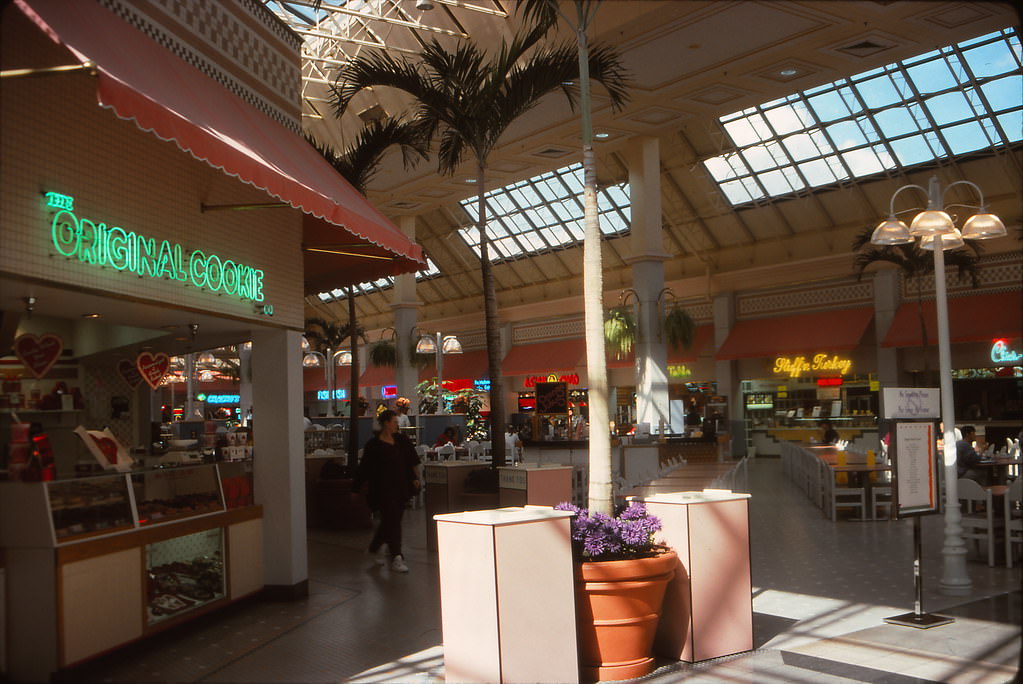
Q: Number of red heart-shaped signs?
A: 3